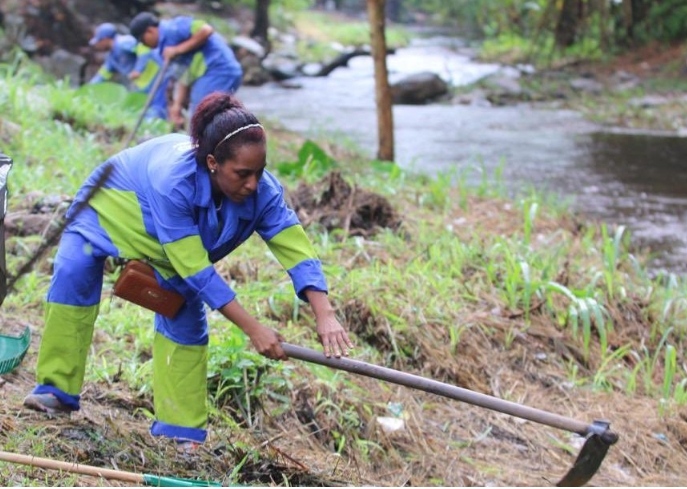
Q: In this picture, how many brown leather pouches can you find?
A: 1